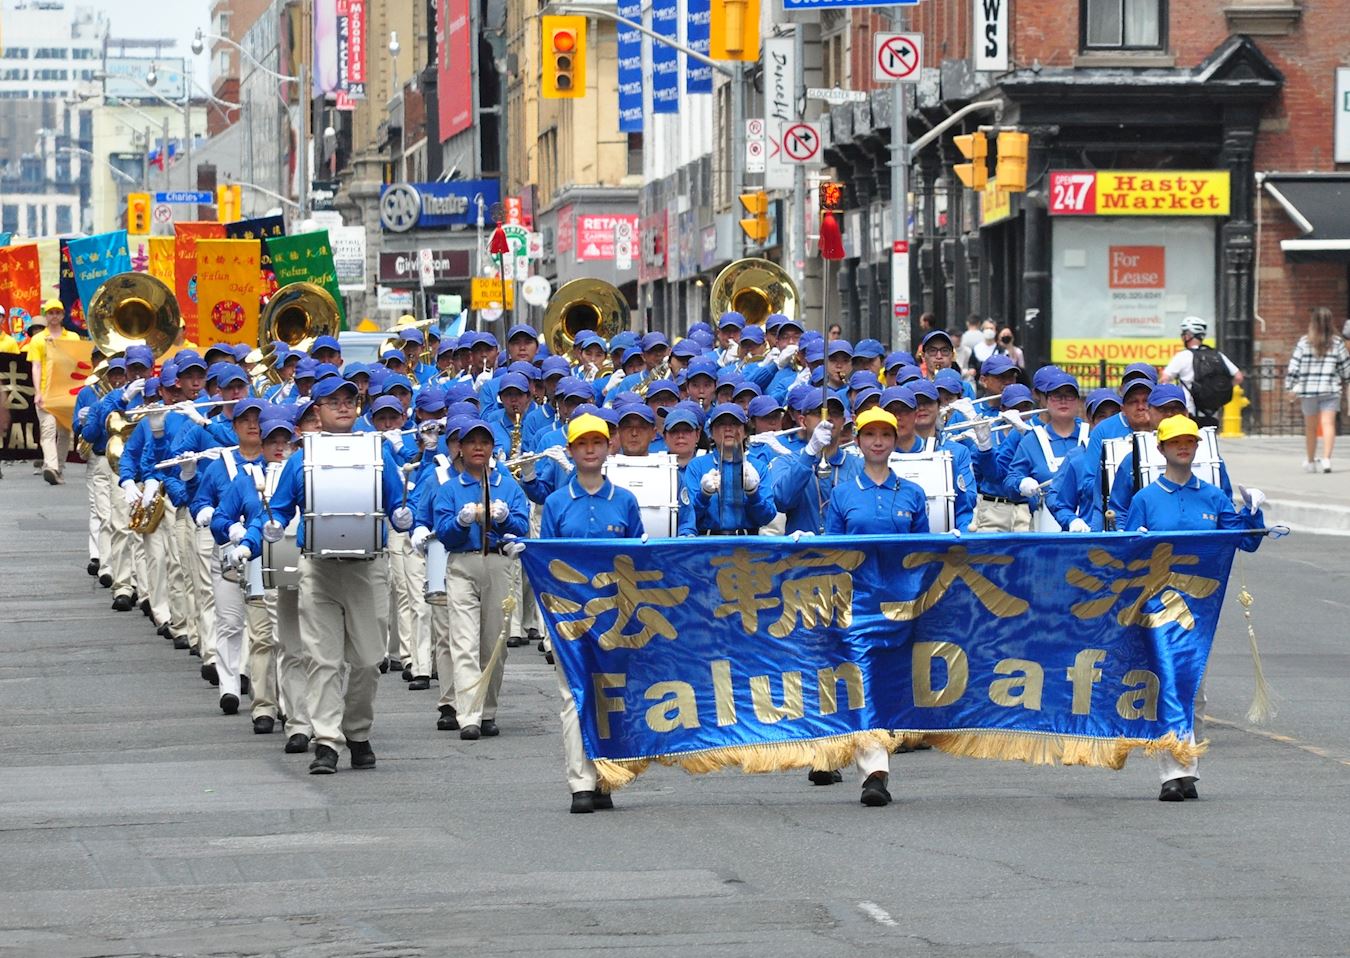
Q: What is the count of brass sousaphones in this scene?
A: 4